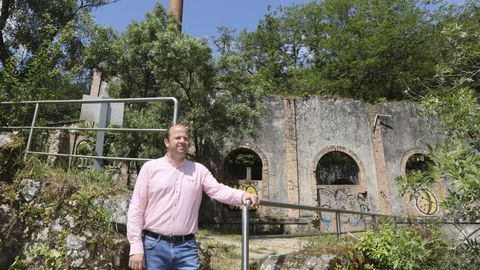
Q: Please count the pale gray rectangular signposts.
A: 1